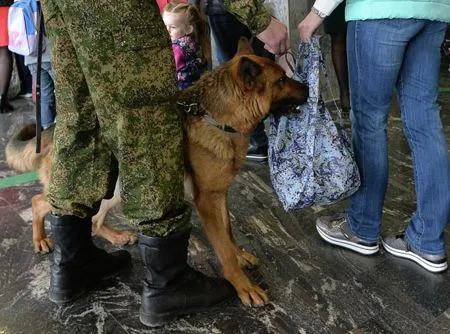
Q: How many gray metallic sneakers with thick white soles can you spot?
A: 2